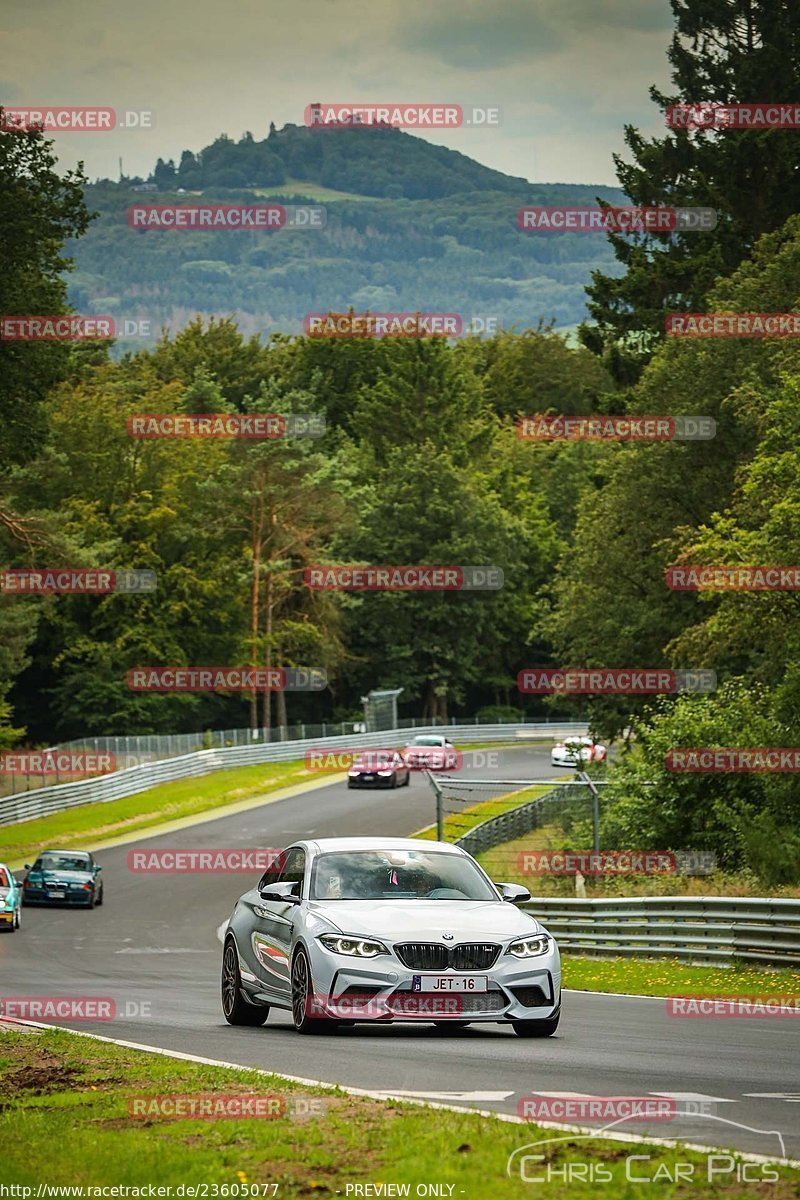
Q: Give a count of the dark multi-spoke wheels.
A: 2